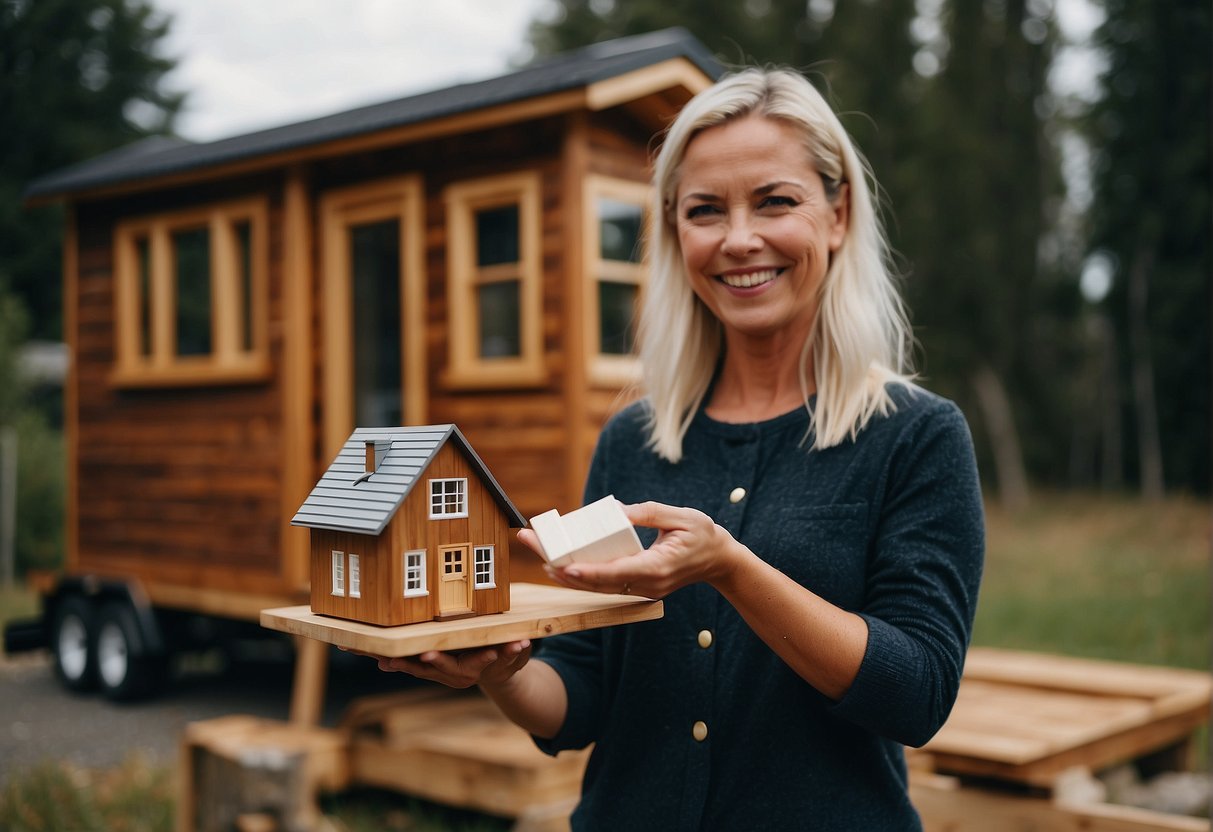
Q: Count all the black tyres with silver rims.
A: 2